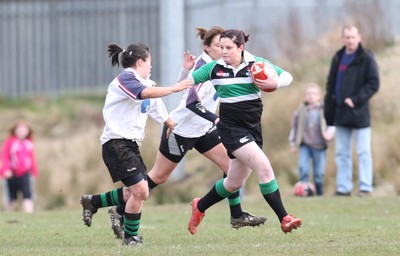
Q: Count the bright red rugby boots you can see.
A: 2